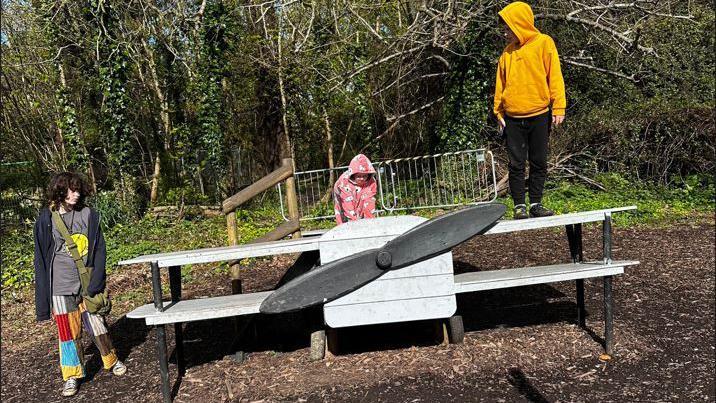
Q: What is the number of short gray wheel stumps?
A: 2